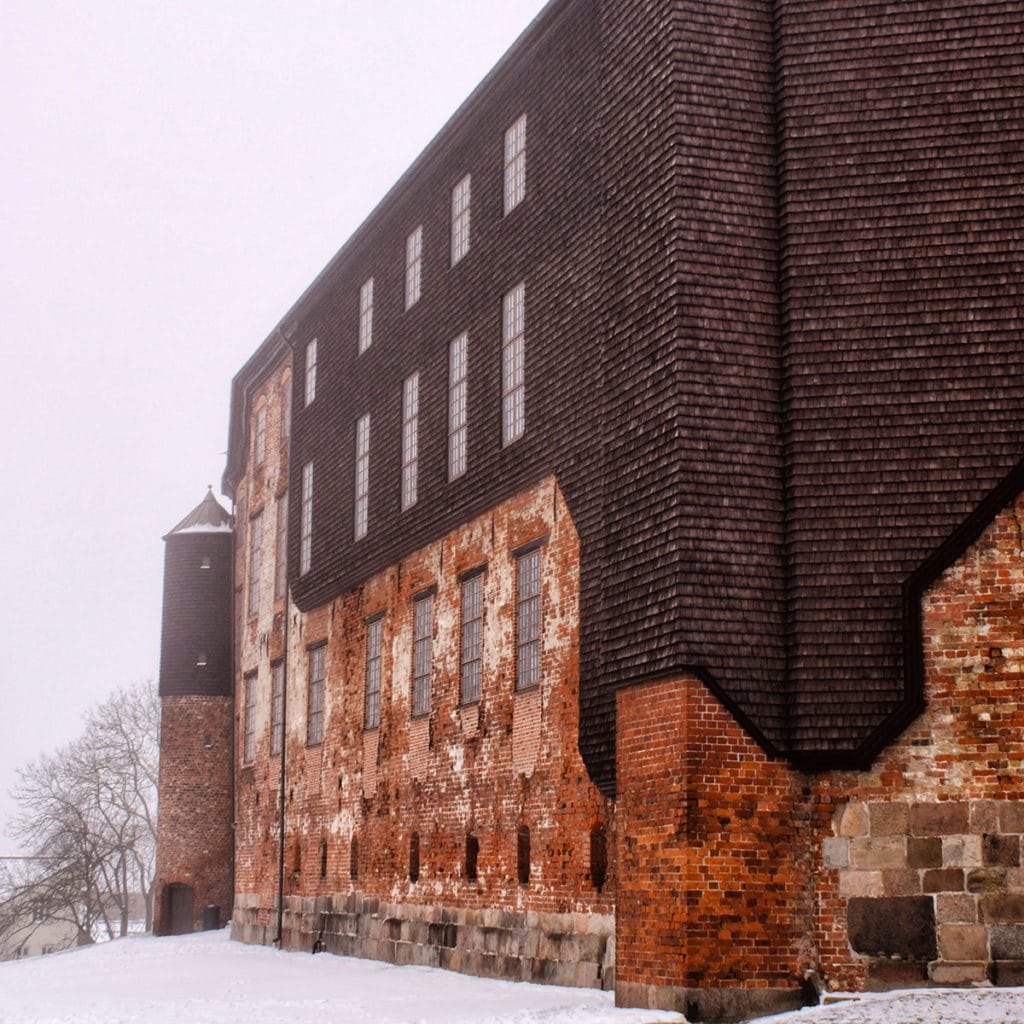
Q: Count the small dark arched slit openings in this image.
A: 7